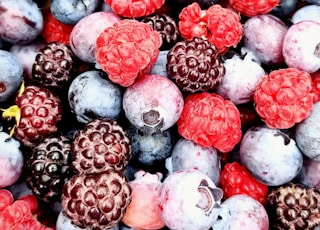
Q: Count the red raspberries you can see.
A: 11